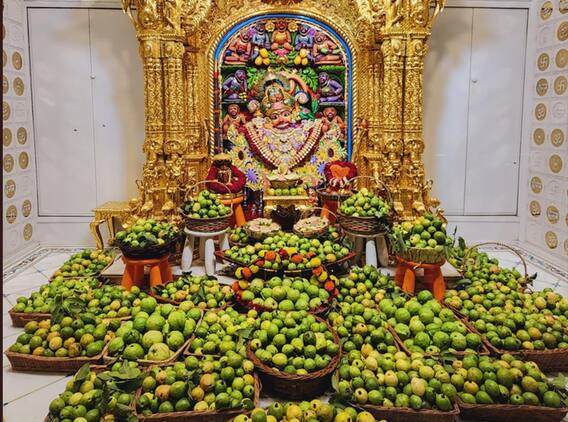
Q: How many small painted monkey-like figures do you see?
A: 9